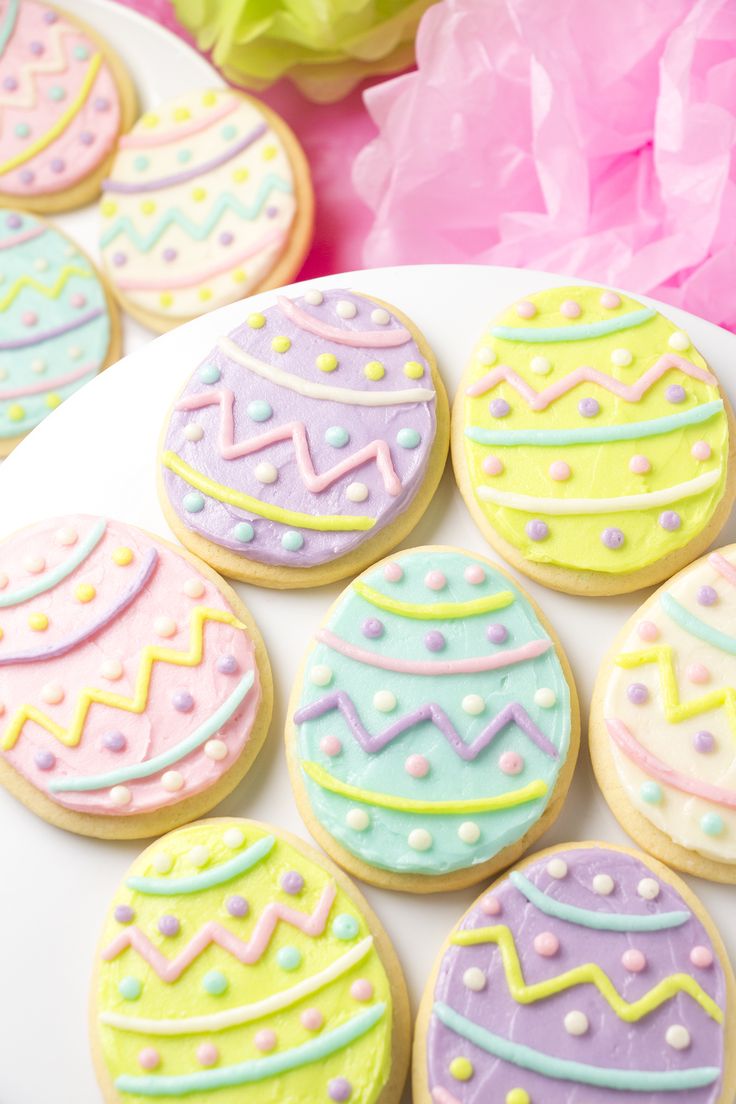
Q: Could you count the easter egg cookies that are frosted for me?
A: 10